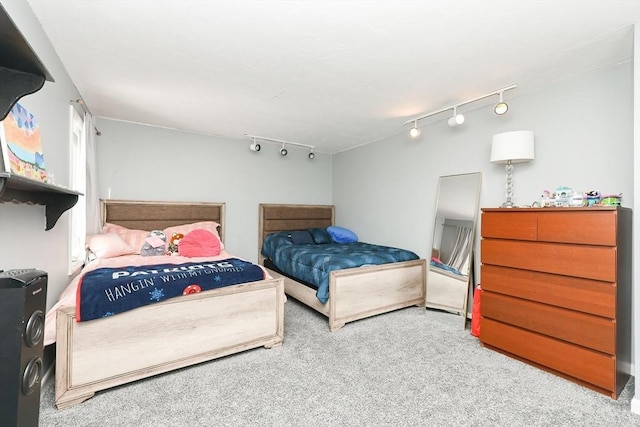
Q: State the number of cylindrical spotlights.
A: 6